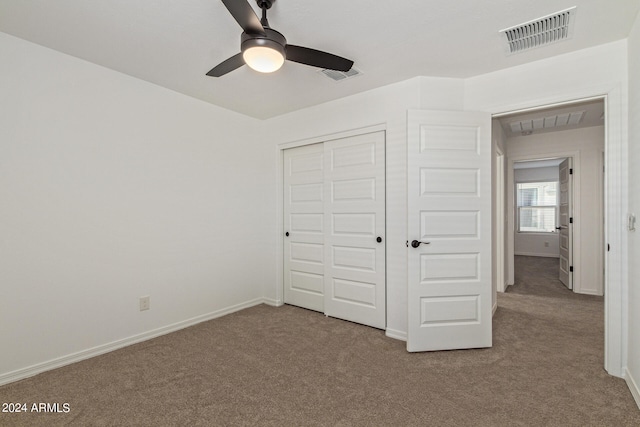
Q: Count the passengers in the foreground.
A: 0